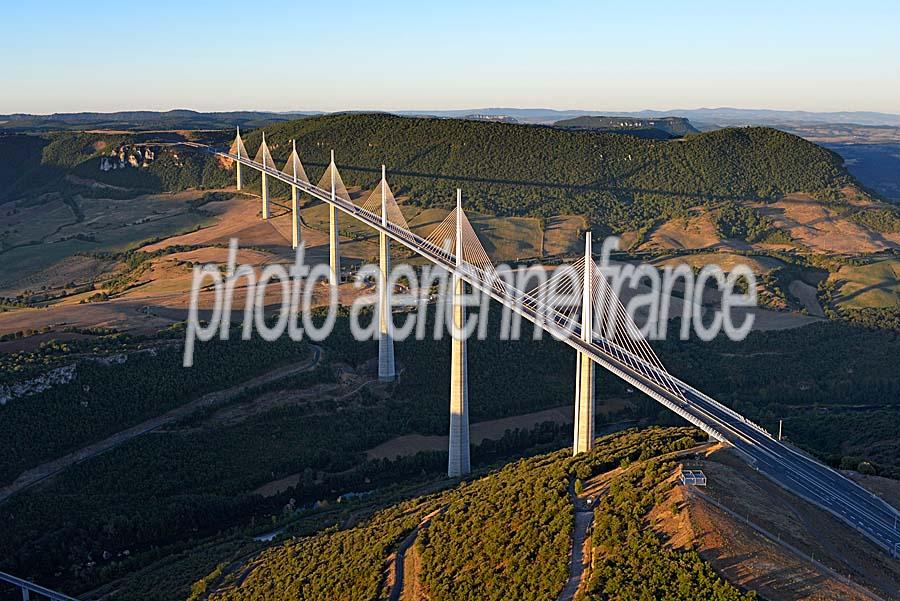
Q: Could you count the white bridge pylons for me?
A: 7